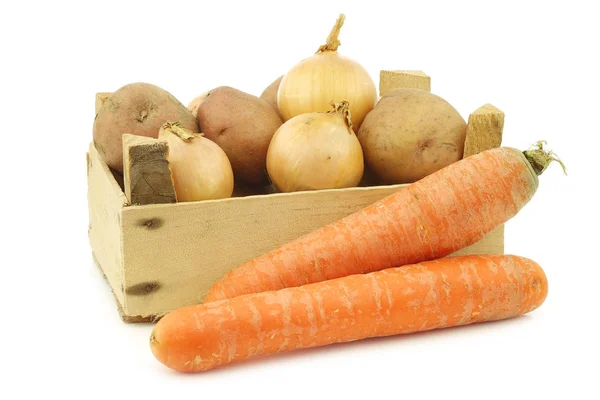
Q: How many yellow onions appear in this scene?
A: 3